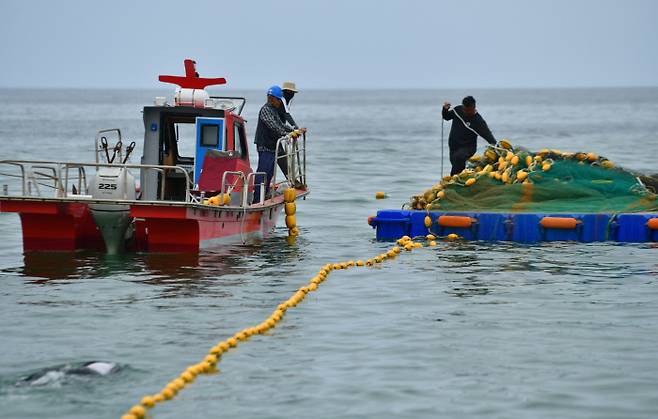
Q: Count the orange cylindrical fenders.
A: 3